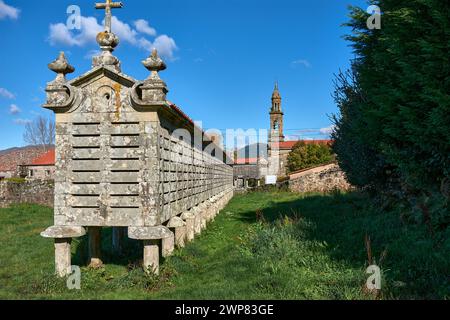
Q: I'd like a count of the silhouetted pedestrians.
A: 0